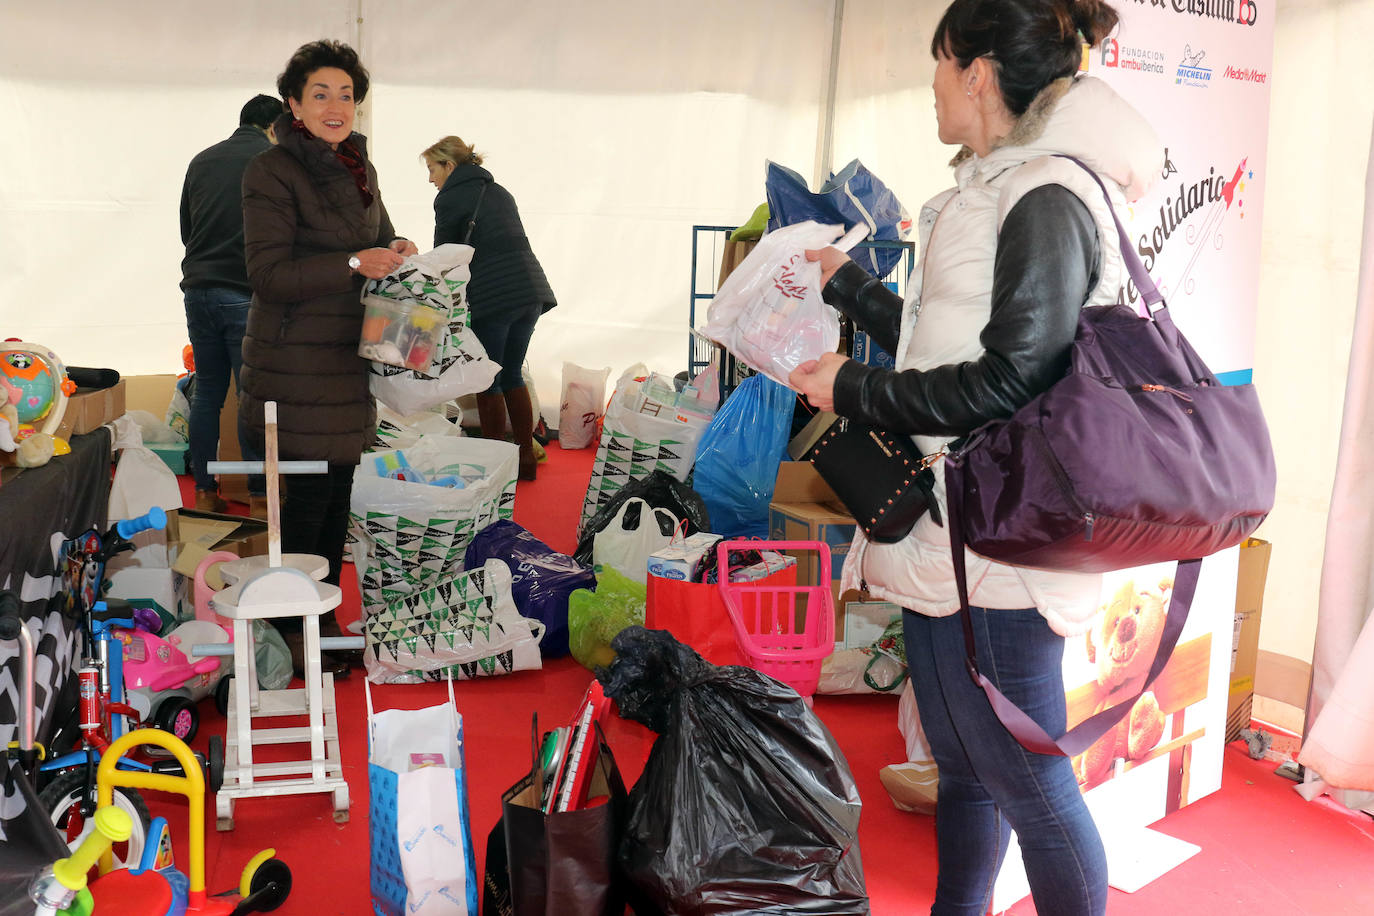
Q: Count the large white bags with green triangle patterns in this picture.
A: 5